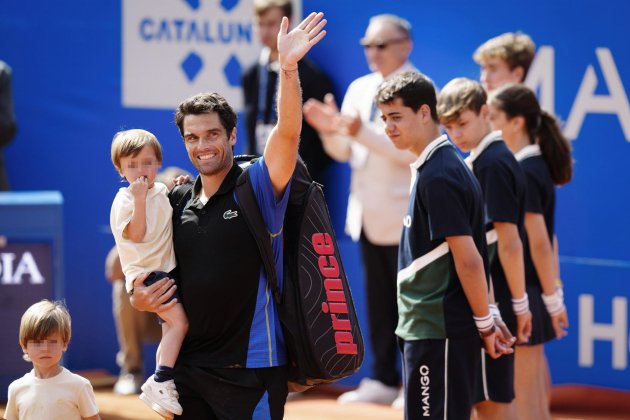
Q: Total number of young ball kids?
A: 4